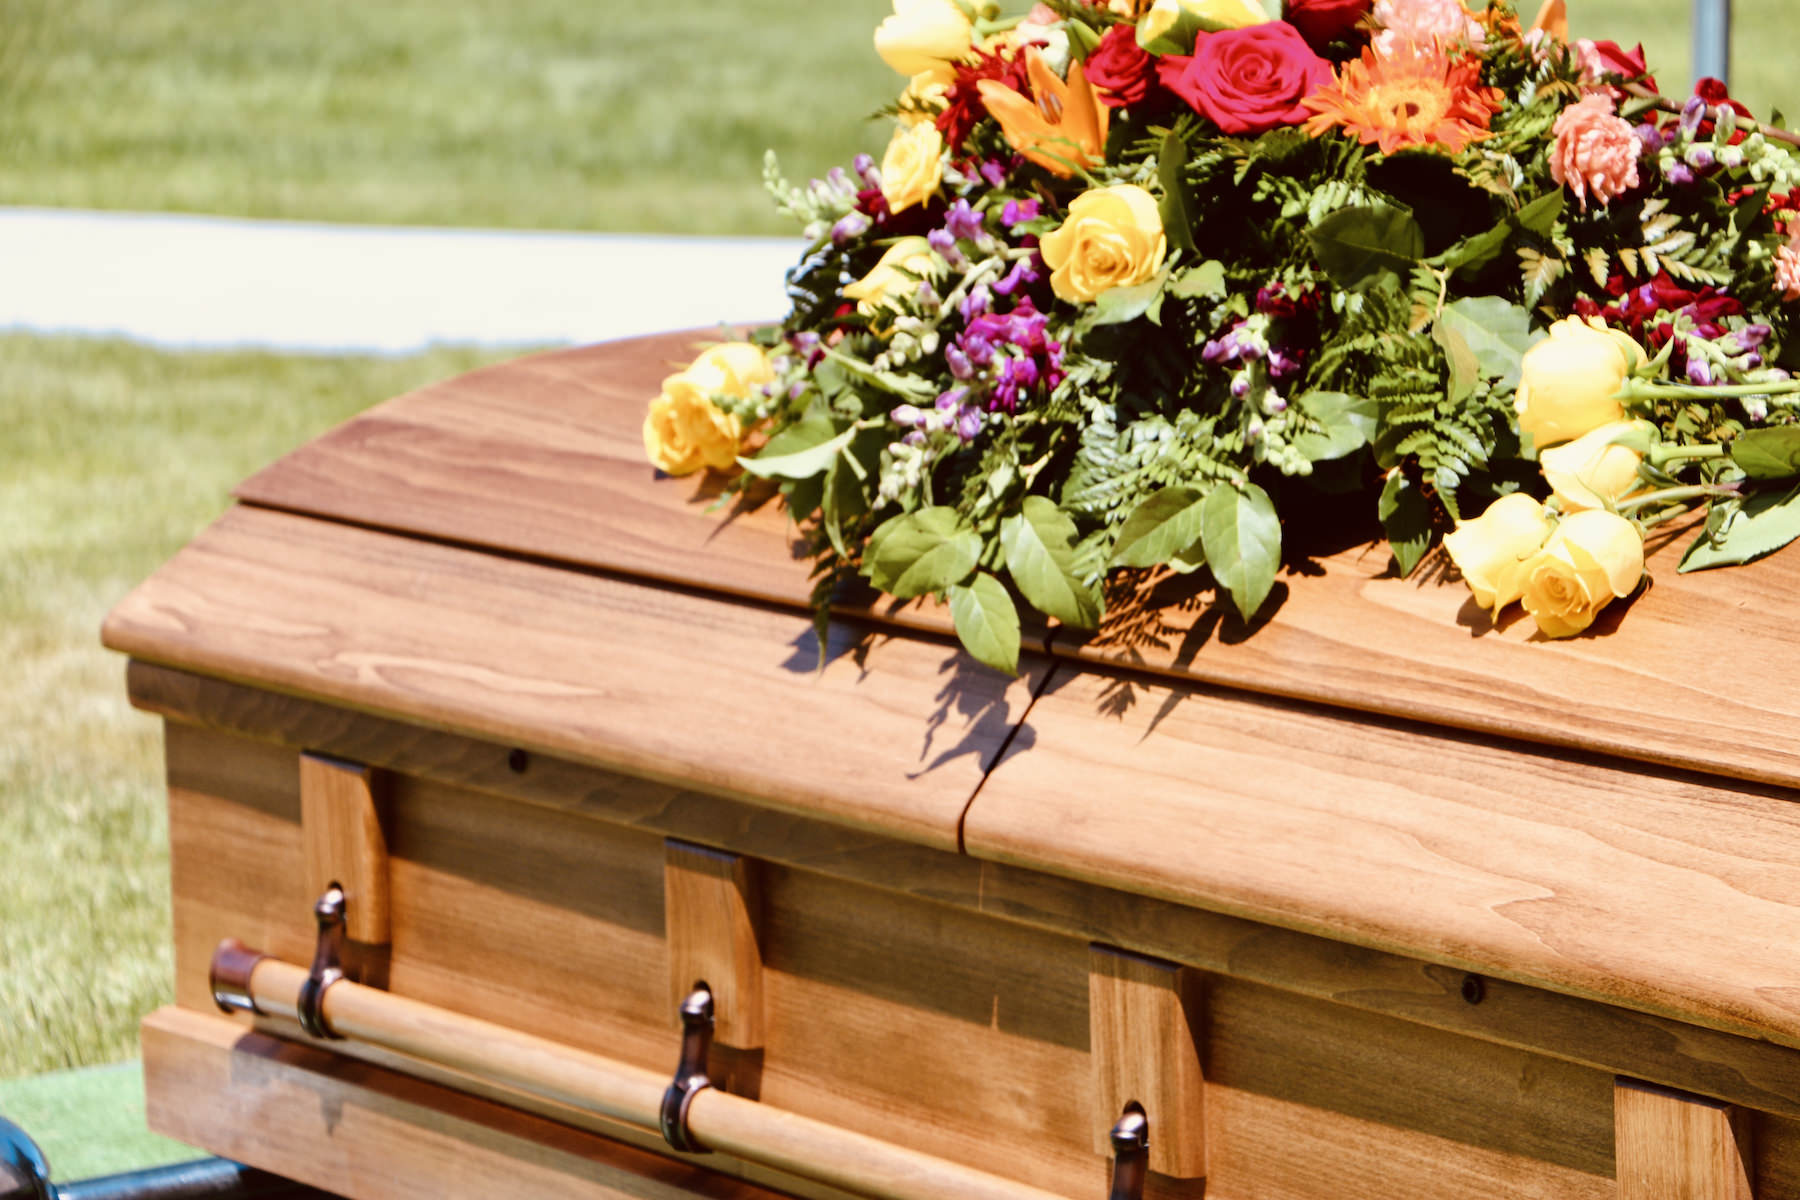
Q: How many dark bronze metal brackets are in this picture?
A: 3